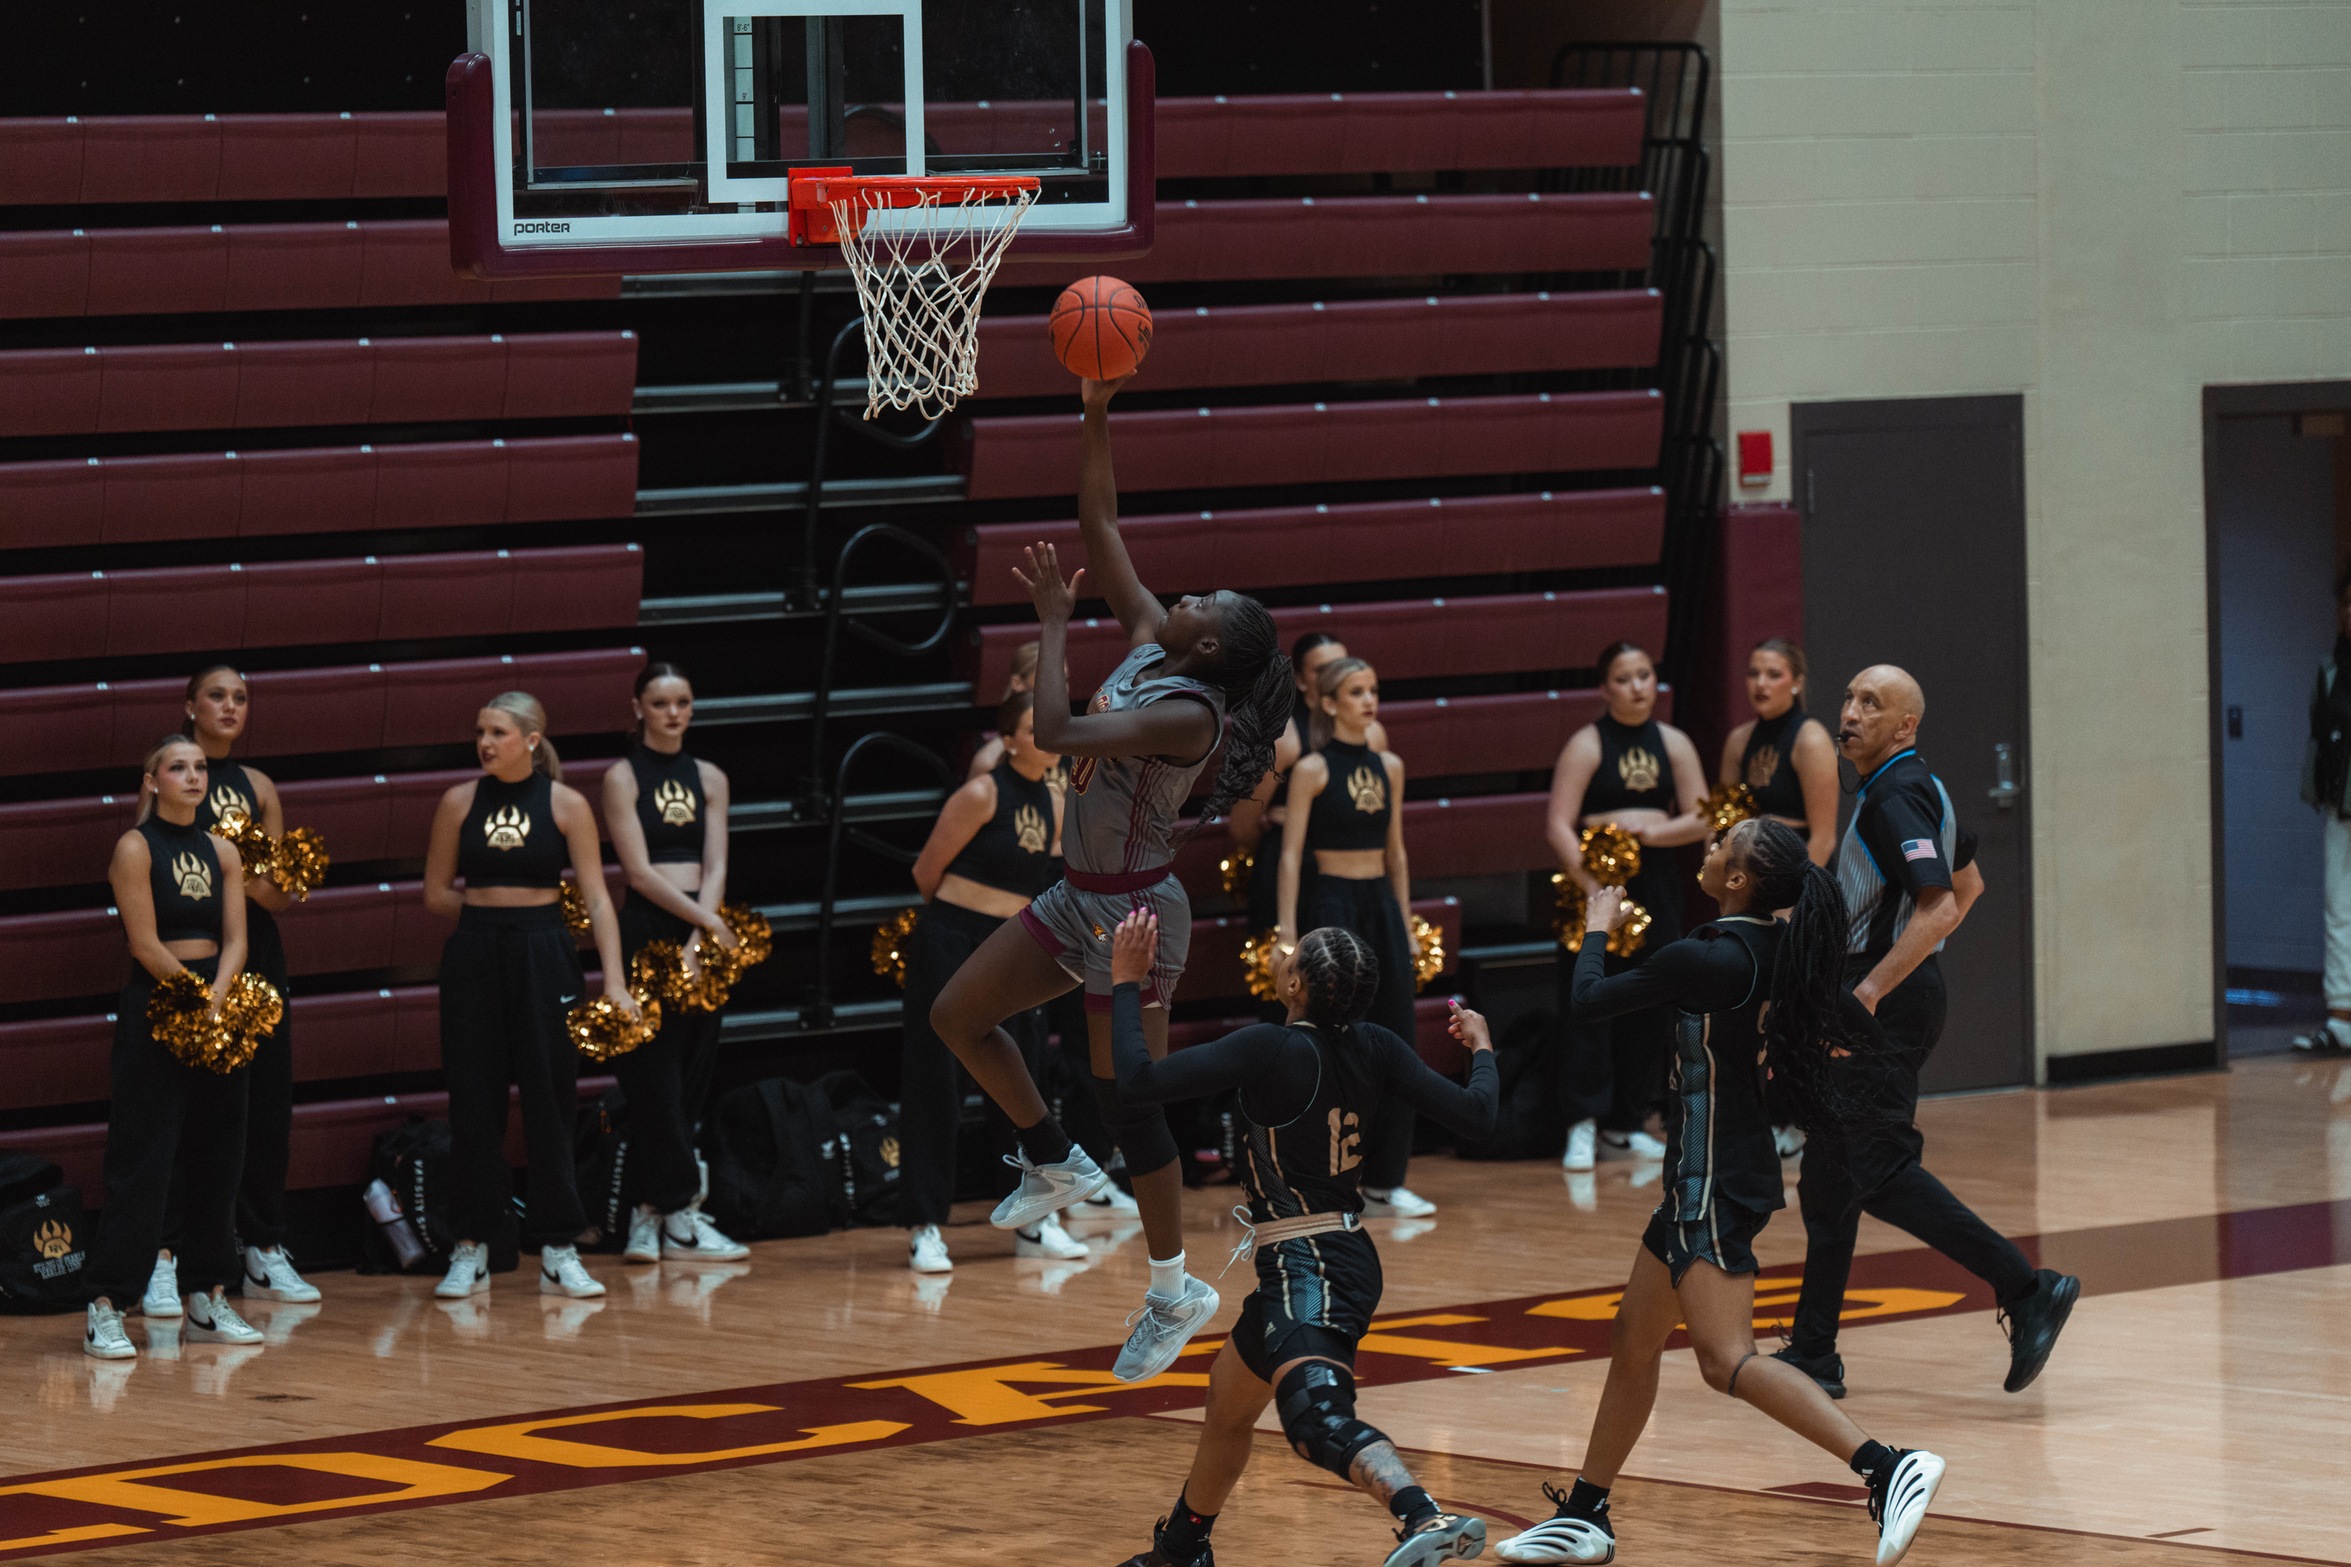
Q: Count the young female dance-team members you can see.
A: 10